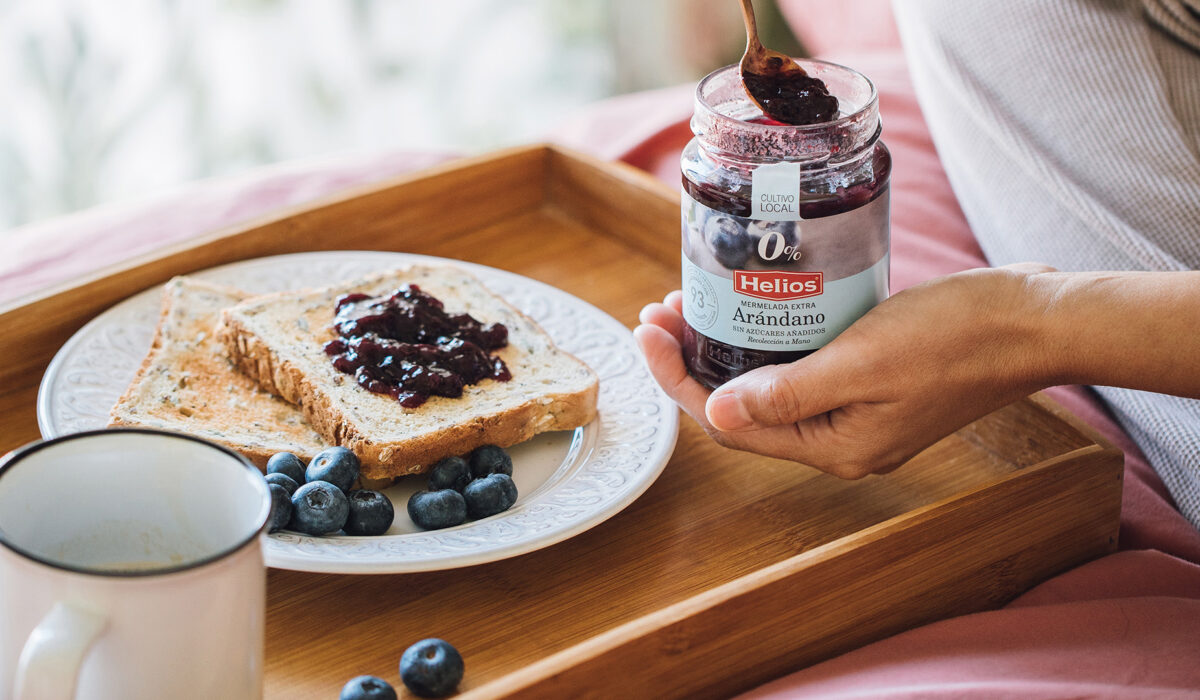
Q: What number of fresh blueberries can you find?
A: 12